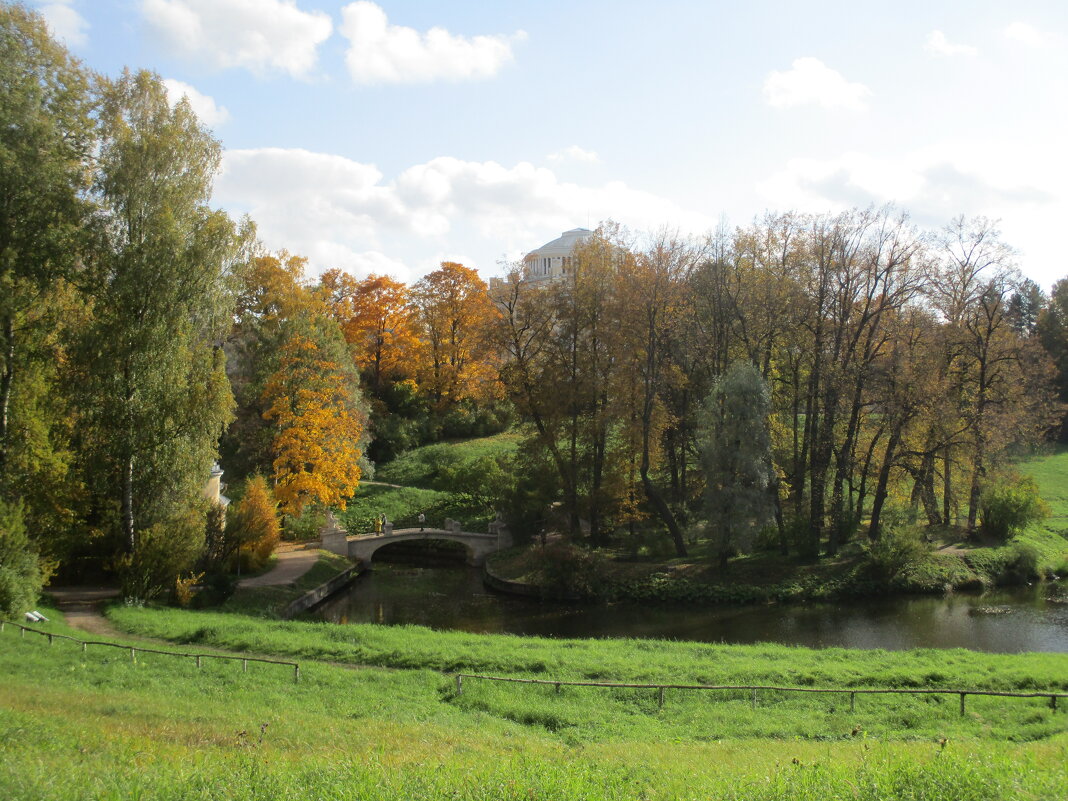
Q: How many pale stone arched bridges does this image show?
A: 1